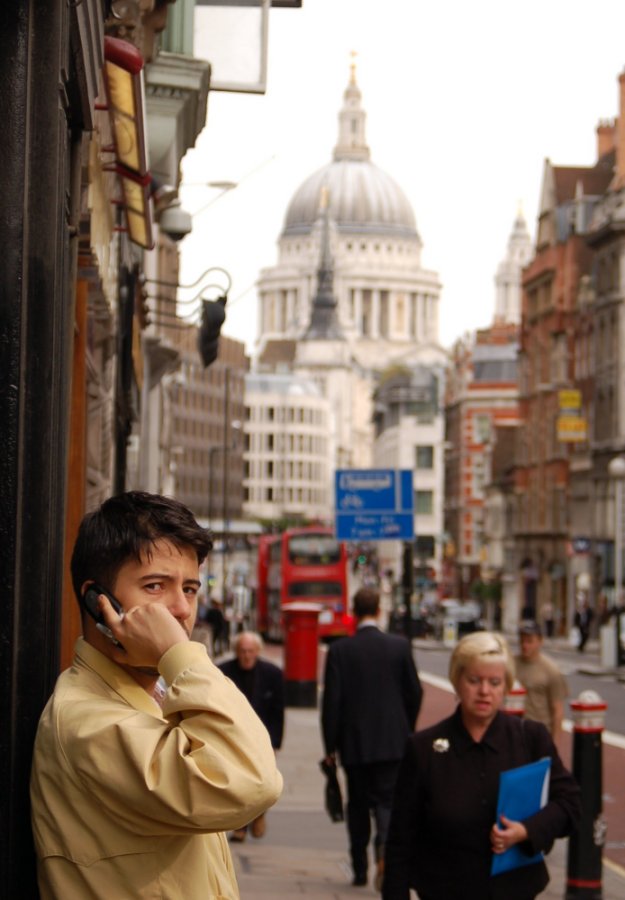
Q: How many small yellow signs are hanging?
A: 2